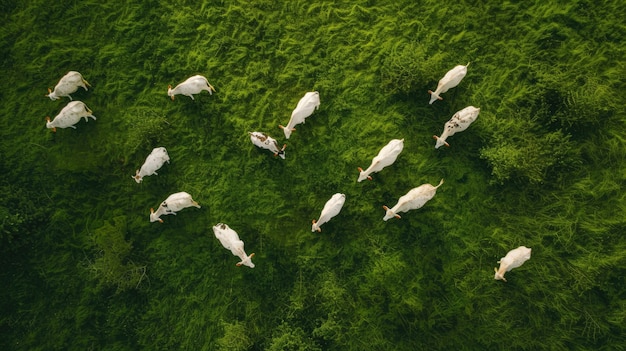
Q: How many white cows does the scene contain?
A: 14